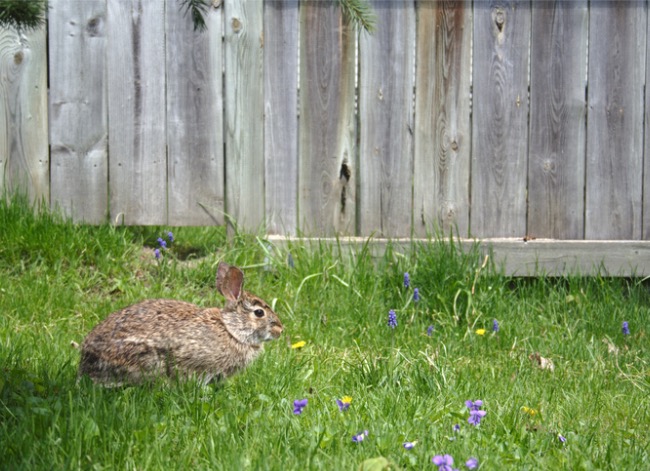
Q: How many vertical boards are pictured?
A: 13